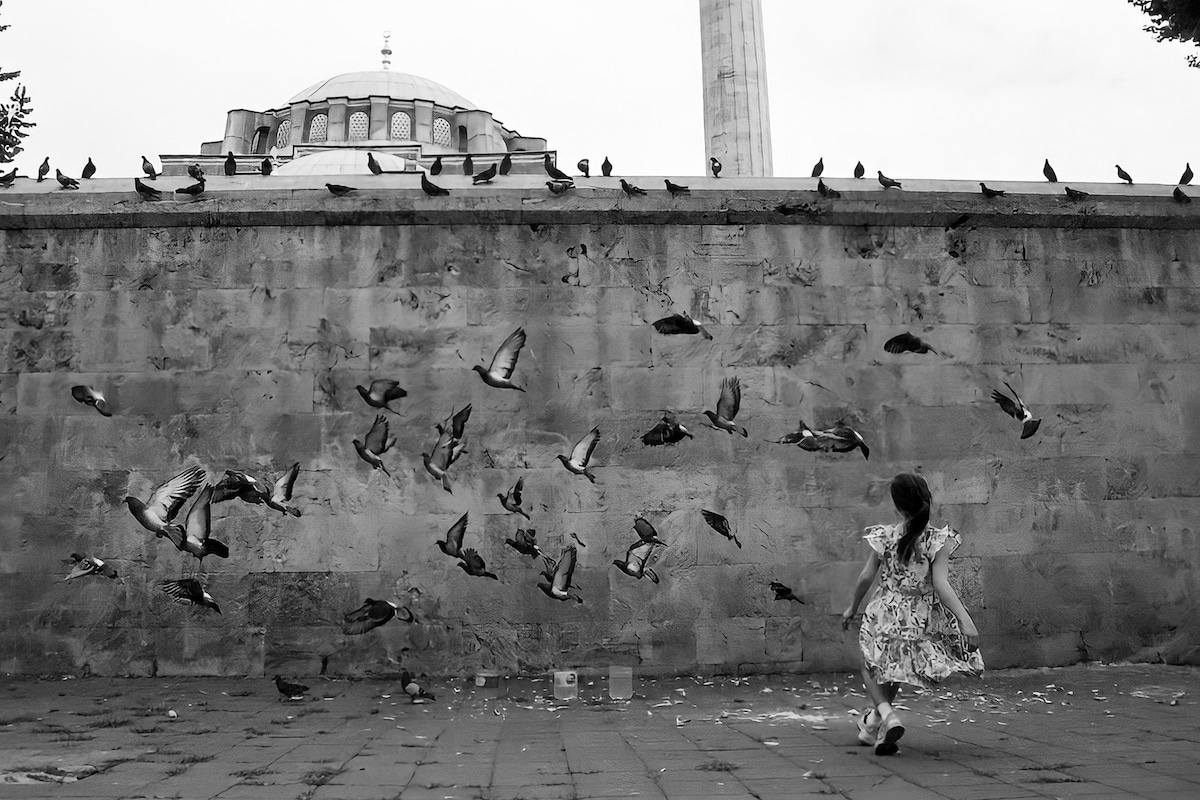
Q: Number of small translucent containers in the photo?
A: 3